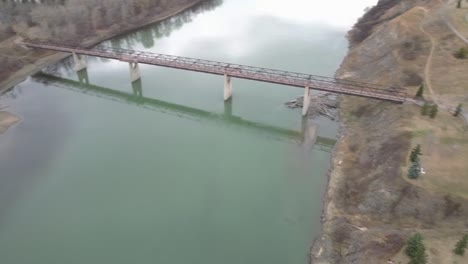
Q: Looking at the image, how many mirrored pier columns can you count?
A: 4